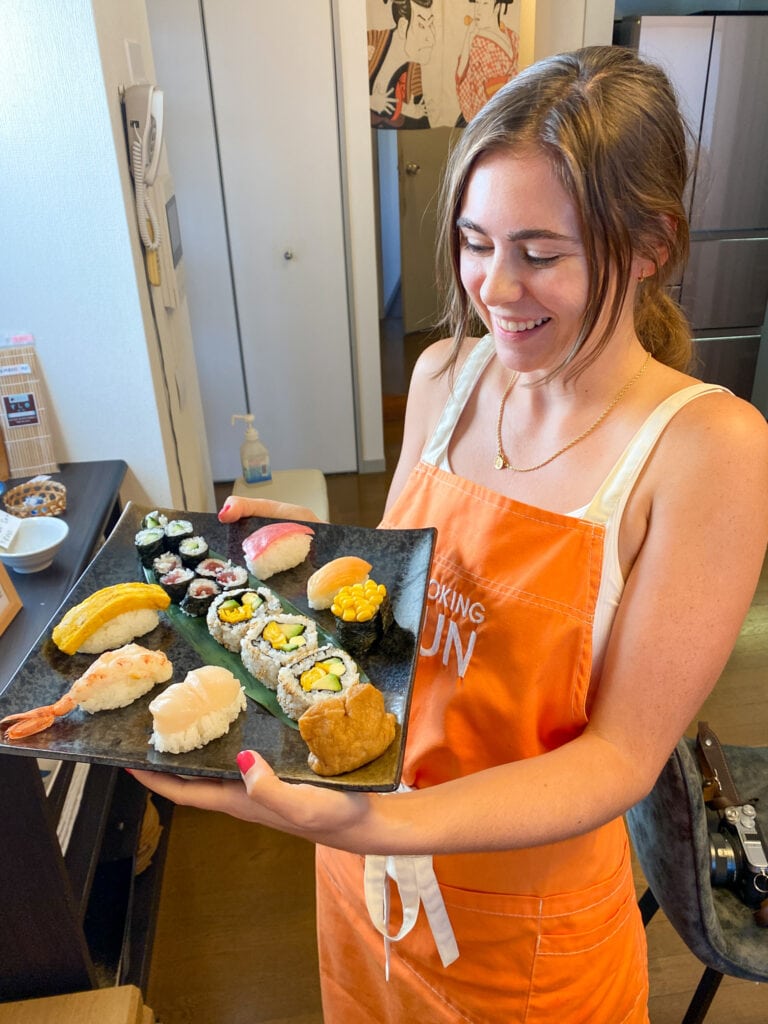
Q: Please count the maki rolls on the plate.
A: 12